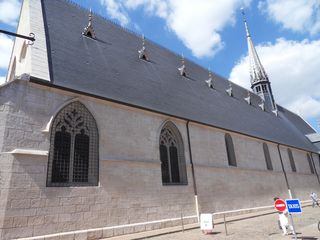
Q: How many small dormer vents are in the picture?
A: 8